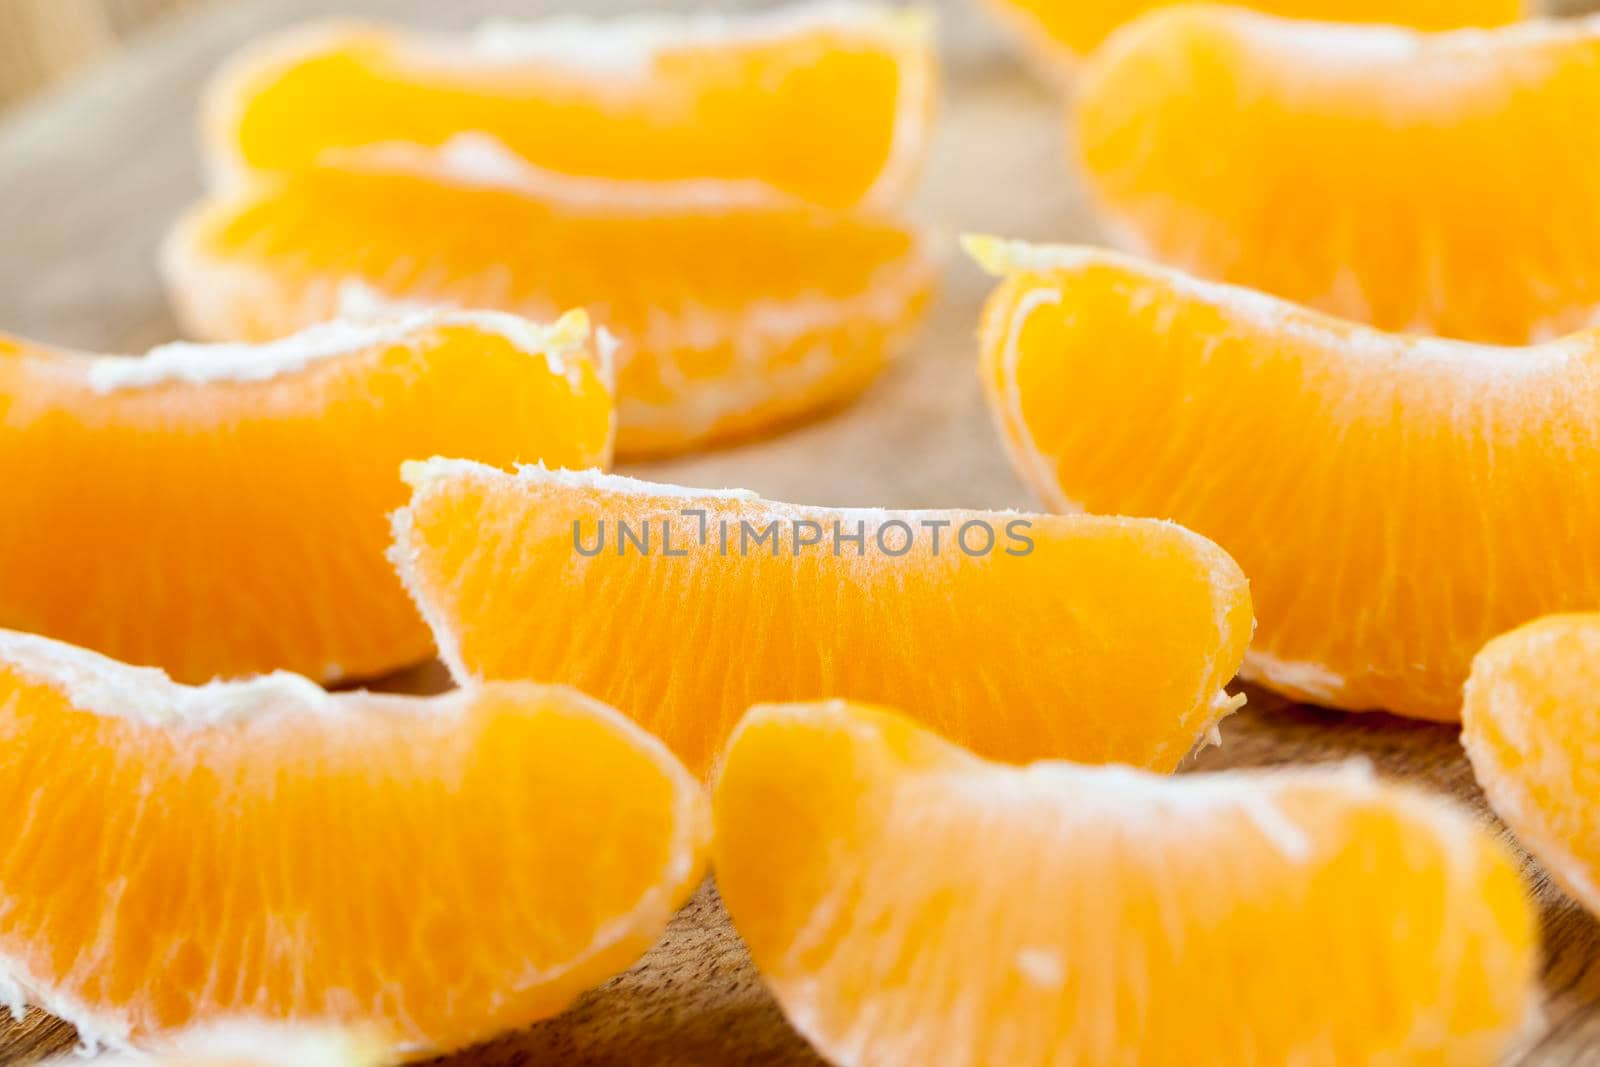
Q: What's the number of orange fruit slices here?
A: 10